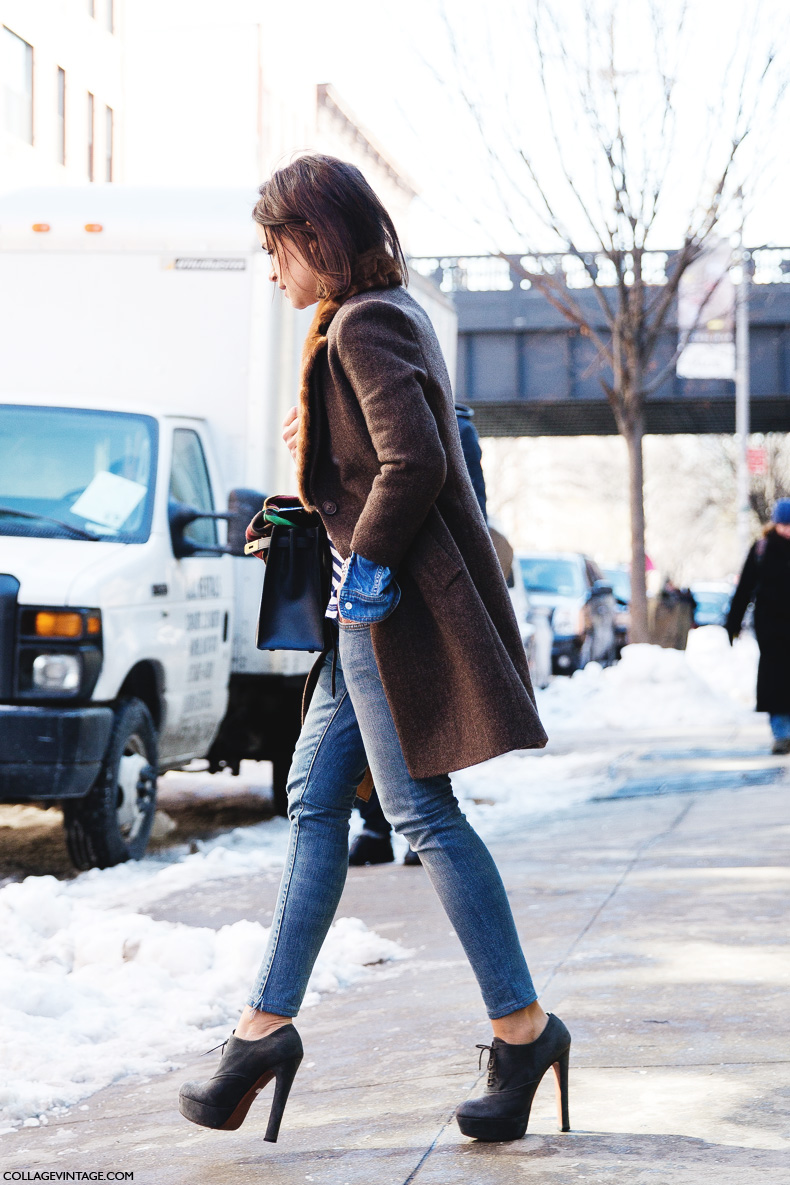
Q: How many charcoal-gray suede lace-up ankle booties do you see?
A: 2